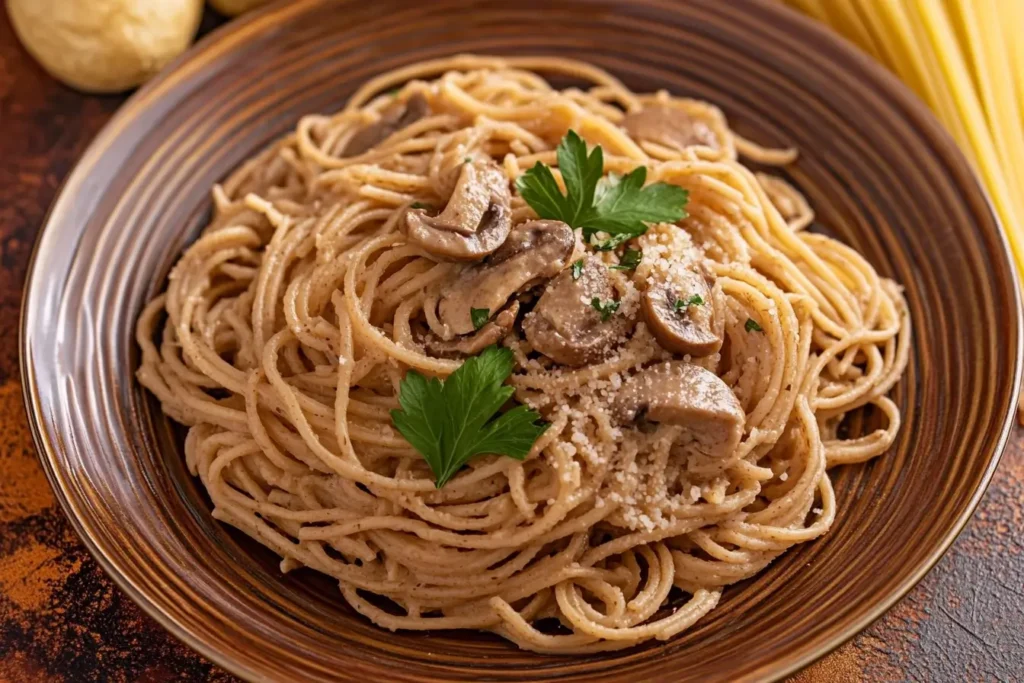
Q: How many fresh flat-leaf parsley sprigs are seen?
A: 2